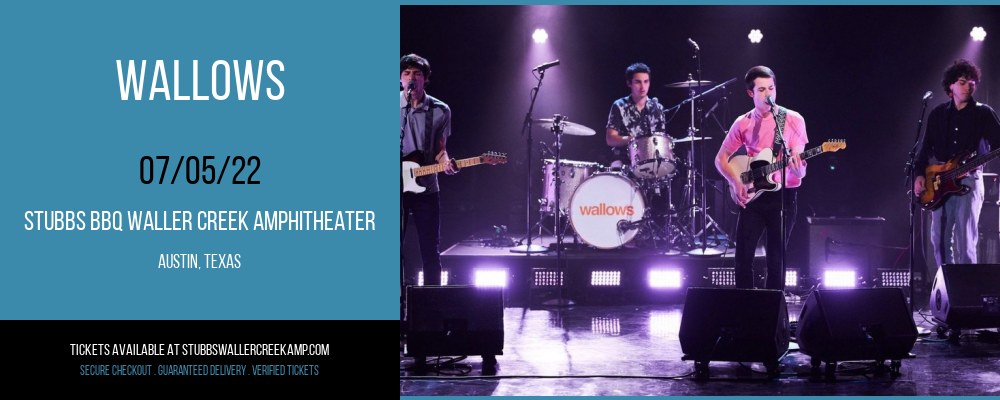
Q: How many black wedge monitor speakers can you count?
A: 4